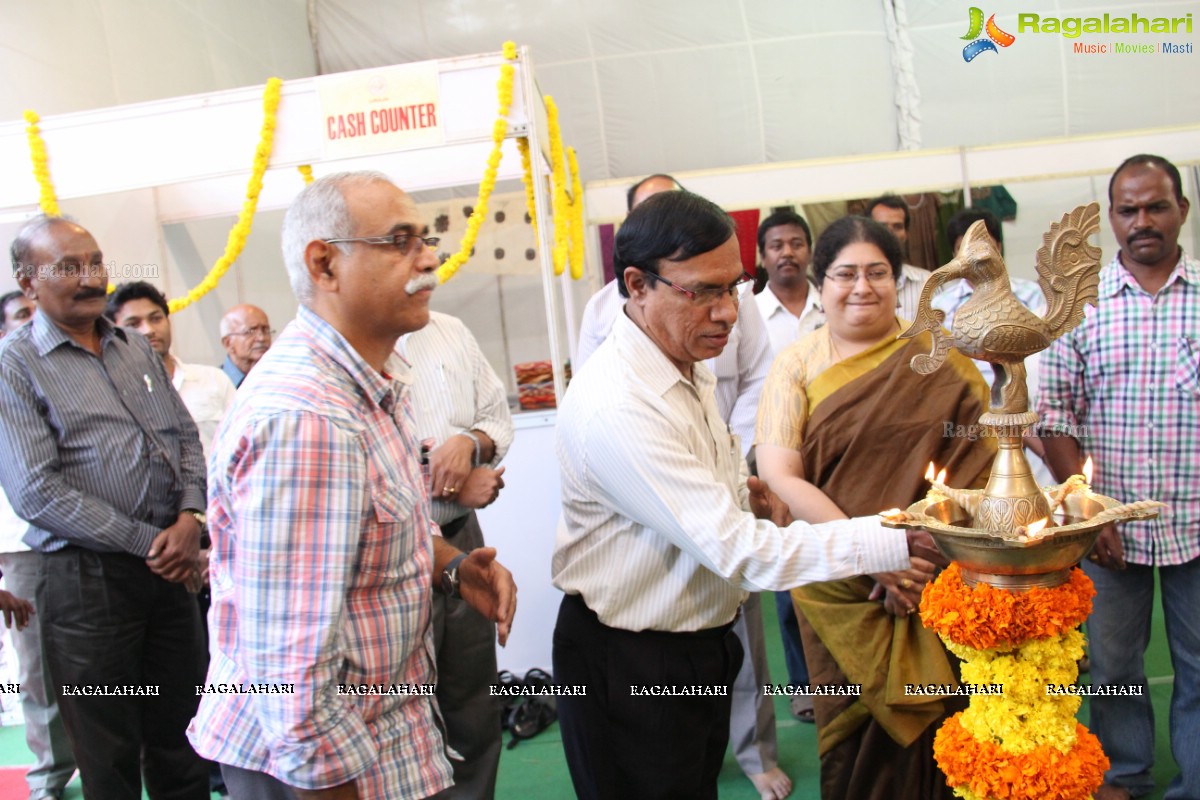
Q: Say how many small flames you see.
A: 5